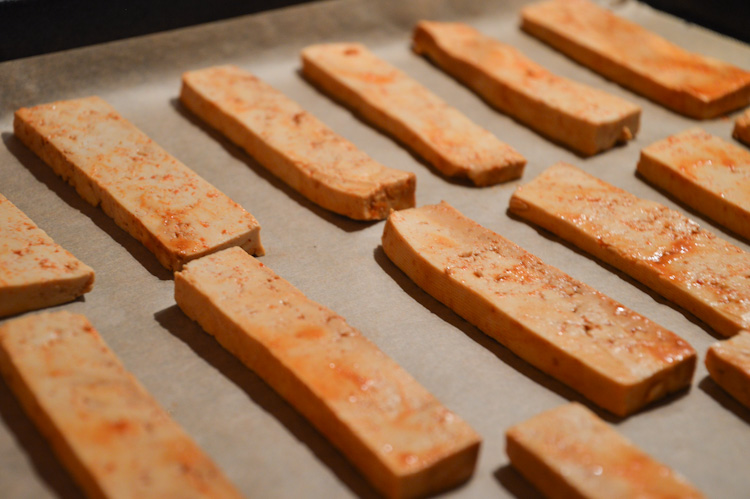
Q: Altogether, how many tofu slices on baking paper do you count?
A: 14